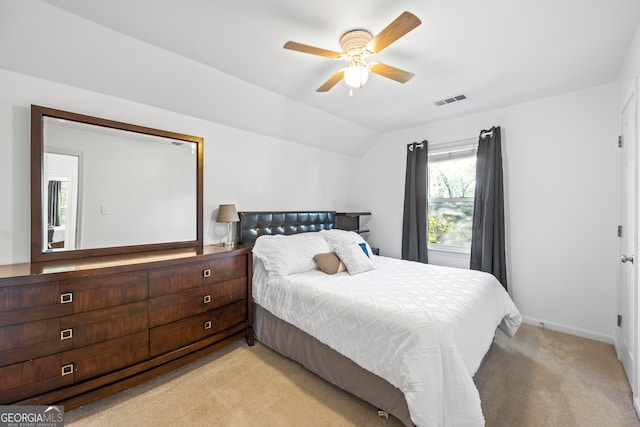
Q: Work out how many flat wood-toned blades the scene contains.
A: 4